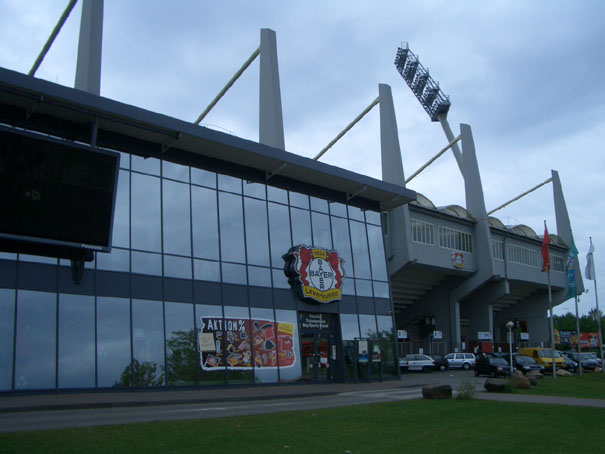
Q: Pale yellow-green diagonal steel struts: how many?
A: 5